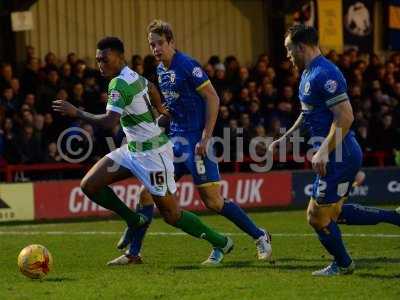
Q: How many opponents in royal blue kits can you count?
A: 2